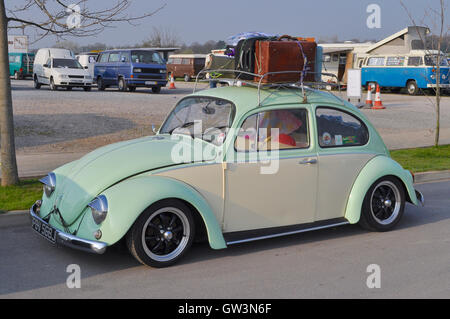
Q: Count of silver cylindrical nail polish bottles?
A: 0